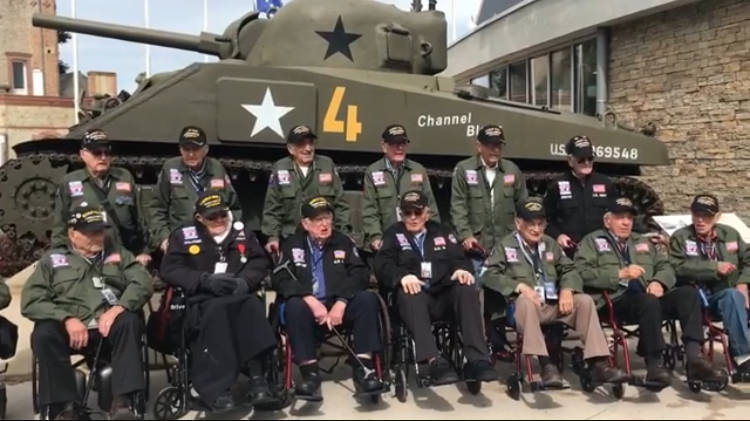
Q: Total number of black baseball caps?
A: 13